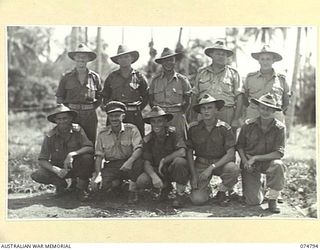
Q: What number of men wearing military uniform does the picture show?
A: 10